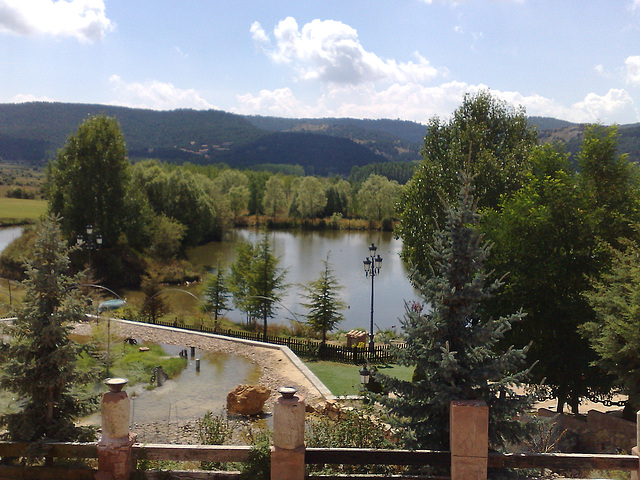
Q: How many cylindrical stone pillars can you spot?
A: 2